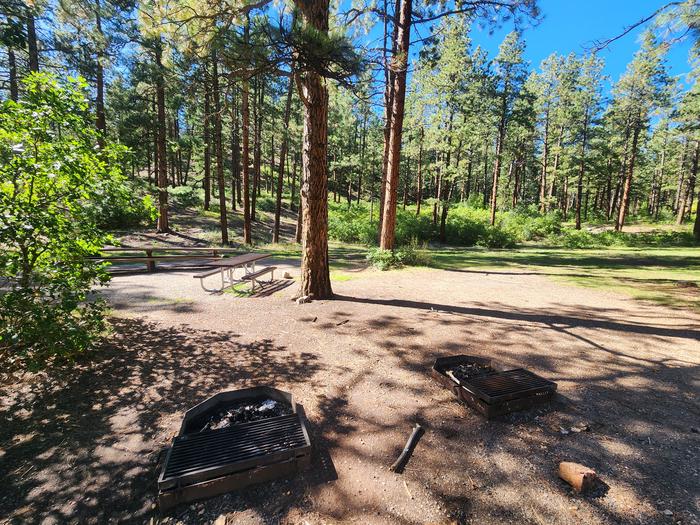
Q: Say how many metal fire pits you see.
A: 2